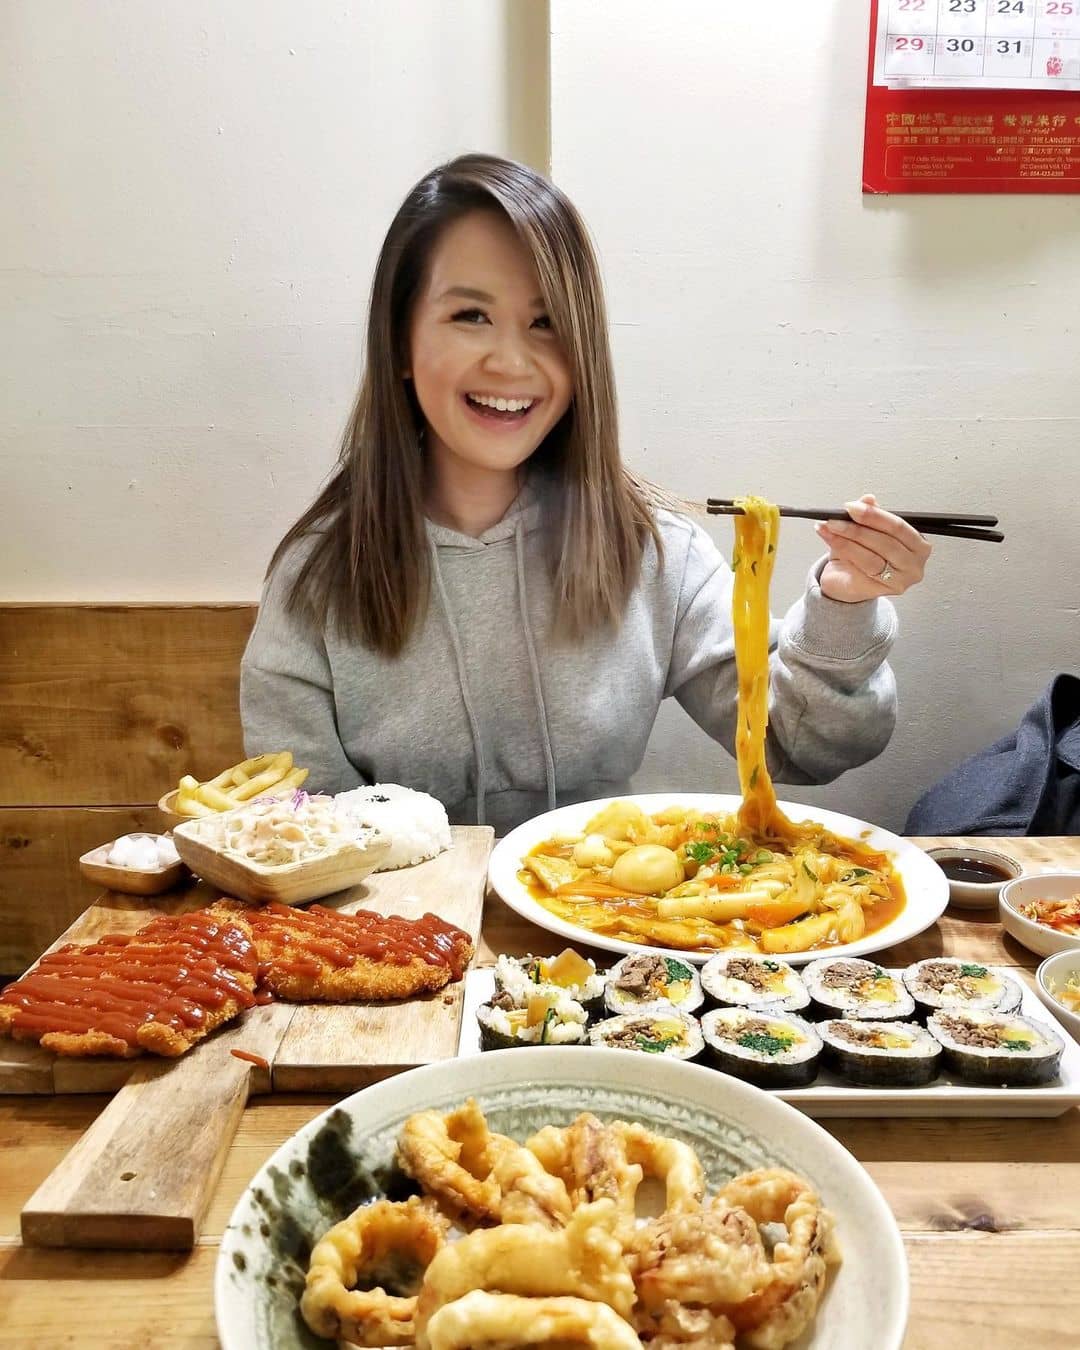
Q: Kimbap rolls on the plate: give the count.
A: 10